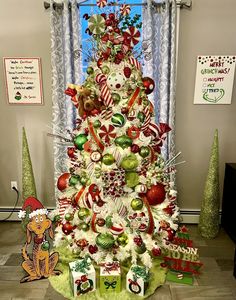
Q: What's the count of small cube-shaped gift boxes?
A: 3